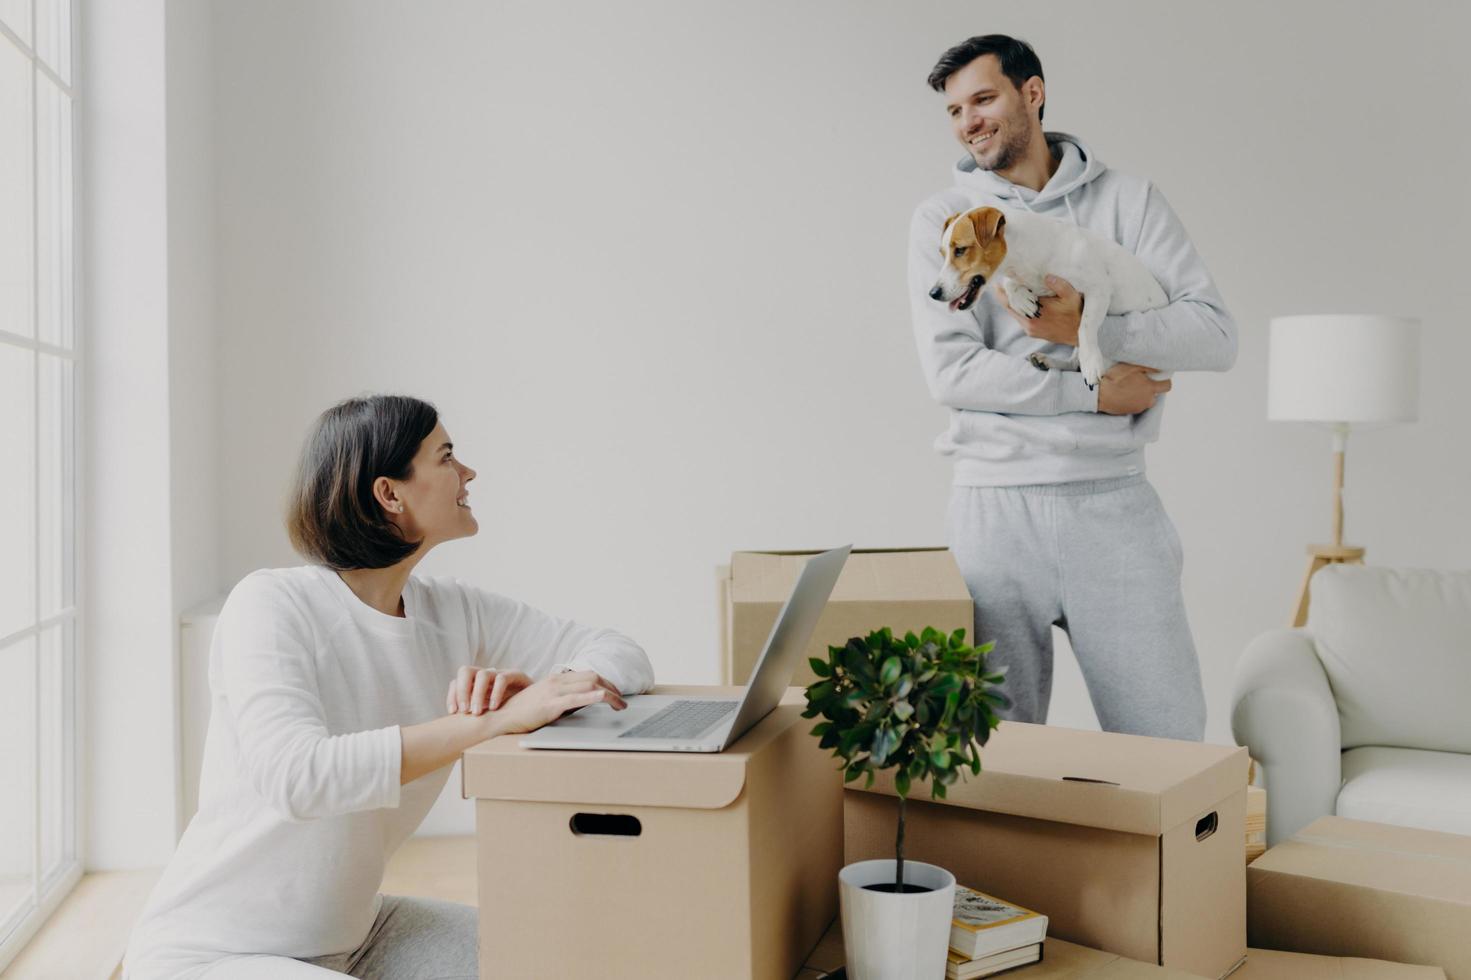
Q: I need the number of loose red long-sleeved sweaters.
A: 0